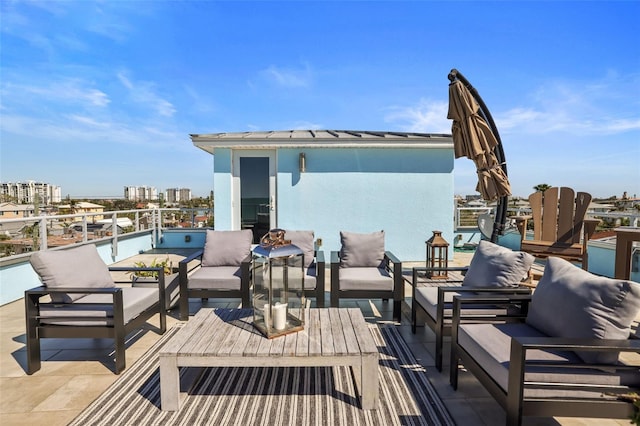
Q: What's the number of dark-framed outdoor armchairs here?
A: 6